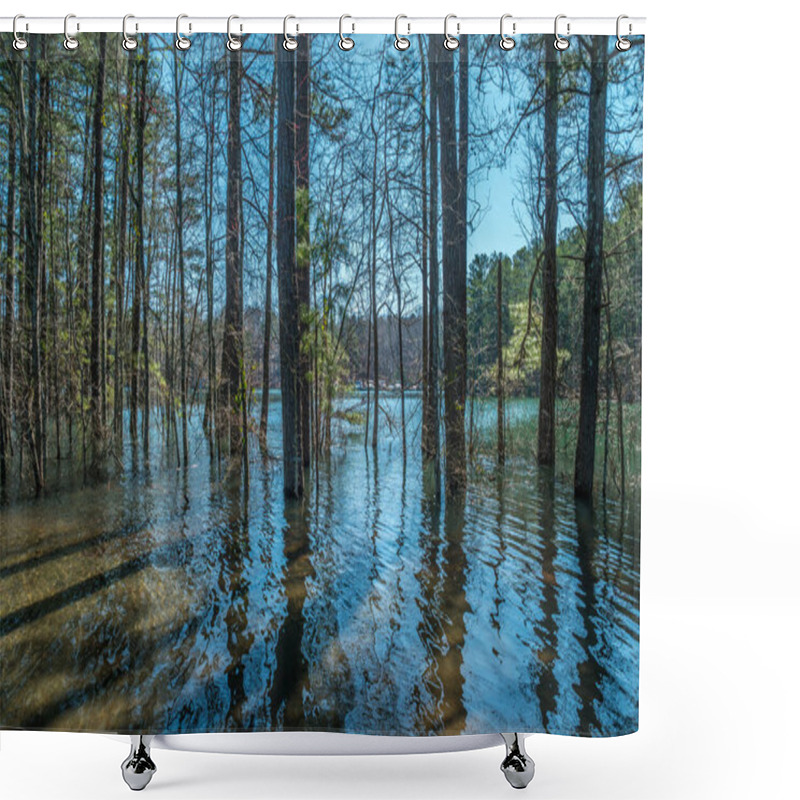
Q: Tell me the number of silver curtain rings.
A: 12